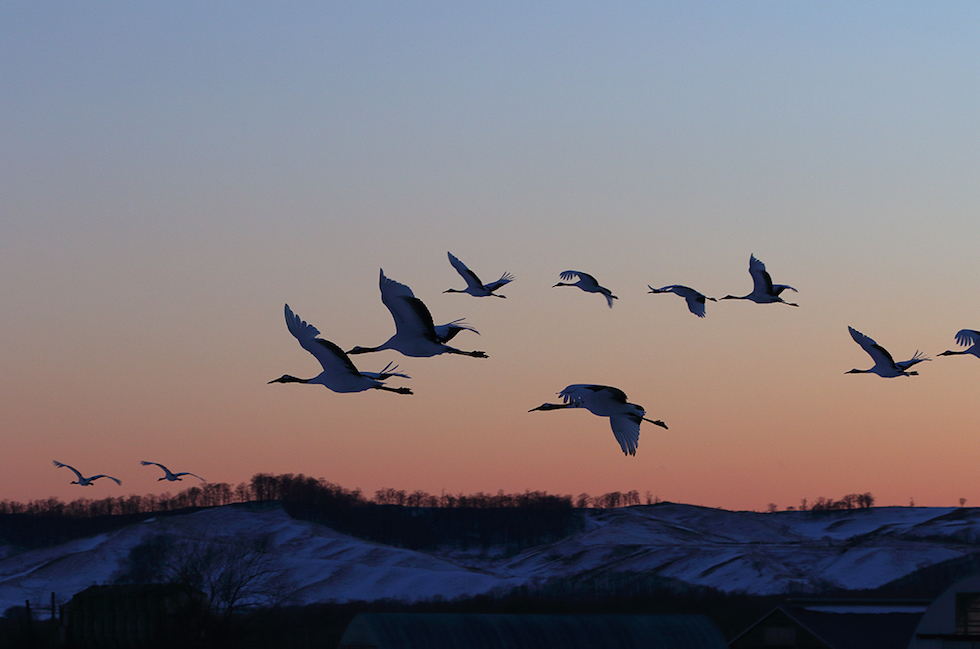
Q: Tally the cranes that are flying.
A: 11